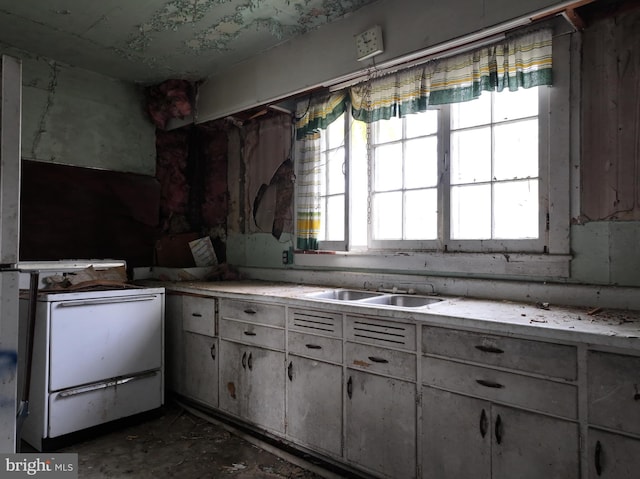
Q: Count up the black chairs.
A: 0